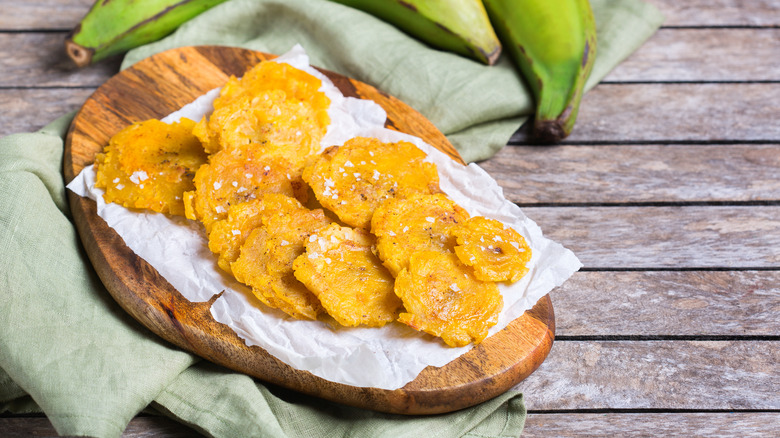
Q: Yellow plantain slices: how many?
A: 11